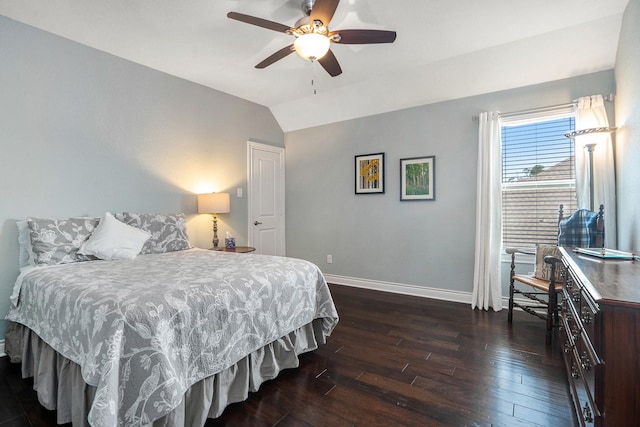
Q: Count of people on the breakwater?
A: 0